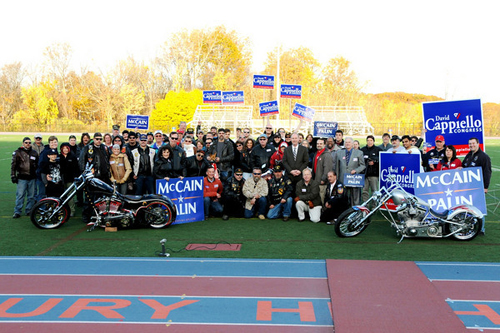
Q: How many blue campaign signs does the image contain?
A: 13